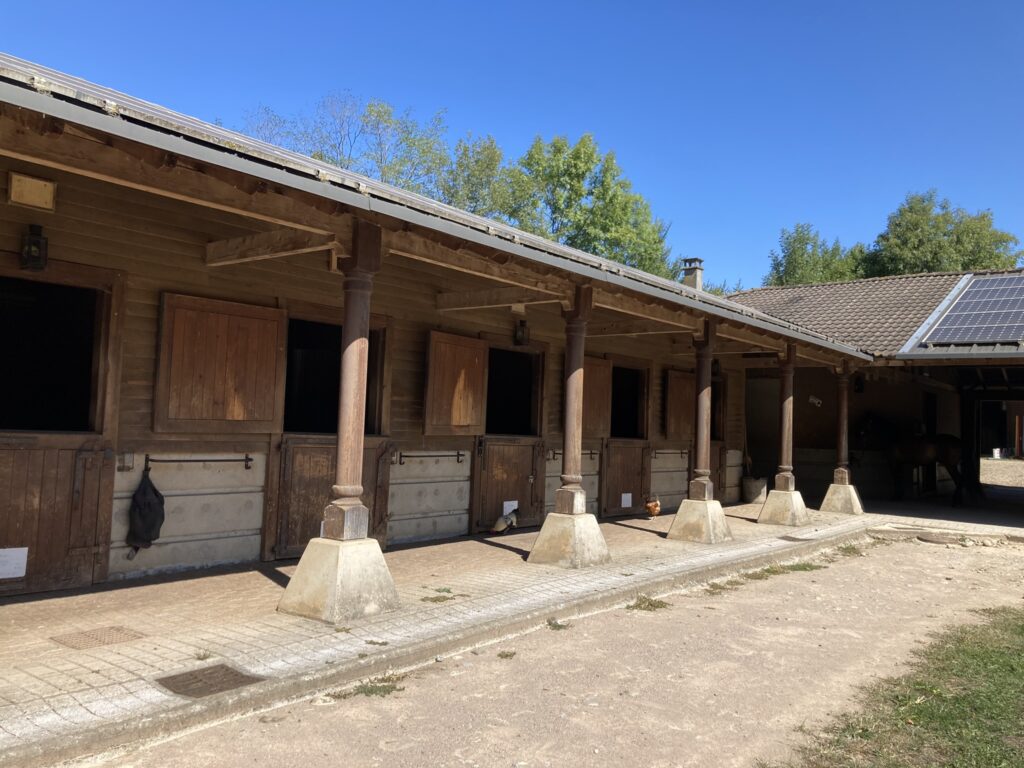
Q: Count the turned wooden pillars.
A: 5